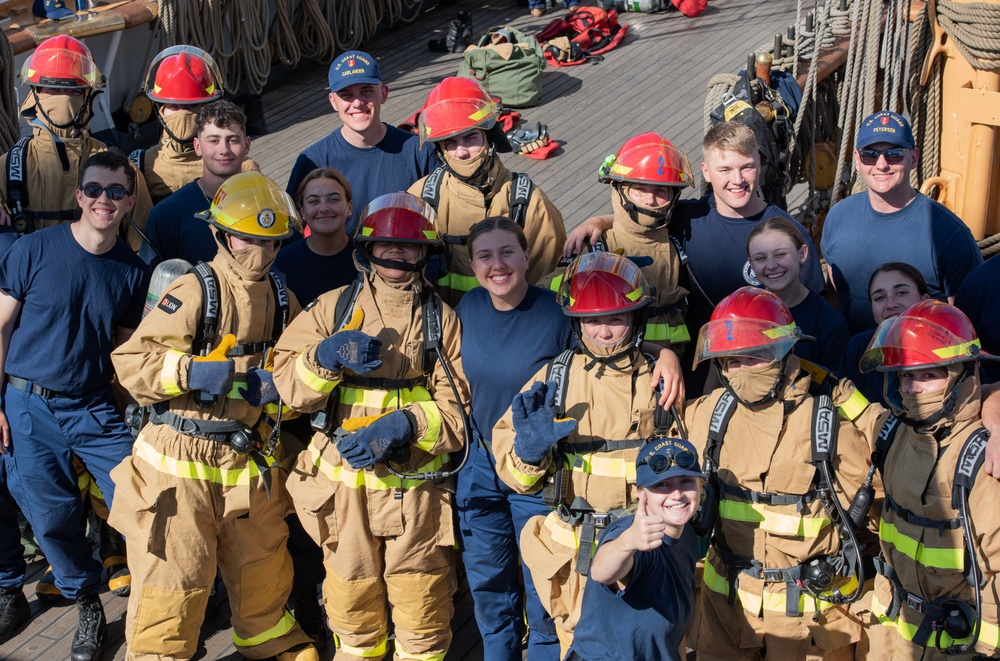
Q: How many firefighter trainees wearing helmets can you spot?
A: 9